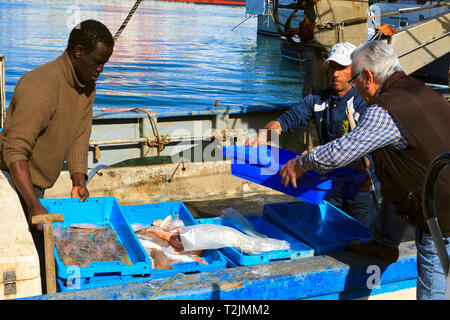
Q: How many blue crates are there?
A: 5